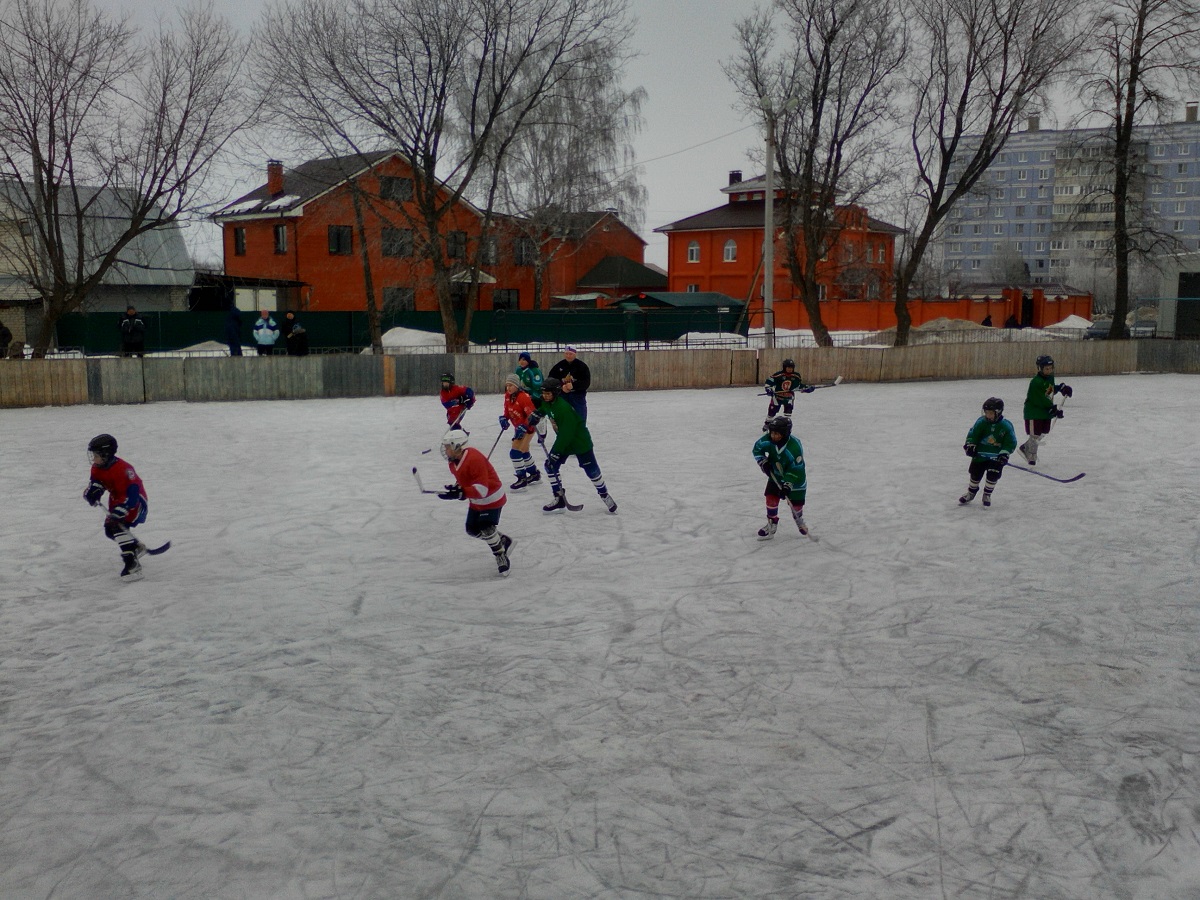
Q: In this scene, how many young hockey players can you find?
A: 10